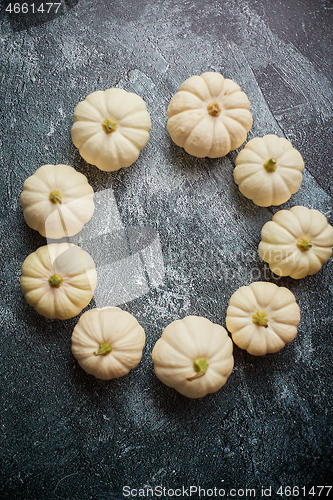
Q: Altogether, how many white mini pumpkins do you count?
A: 9